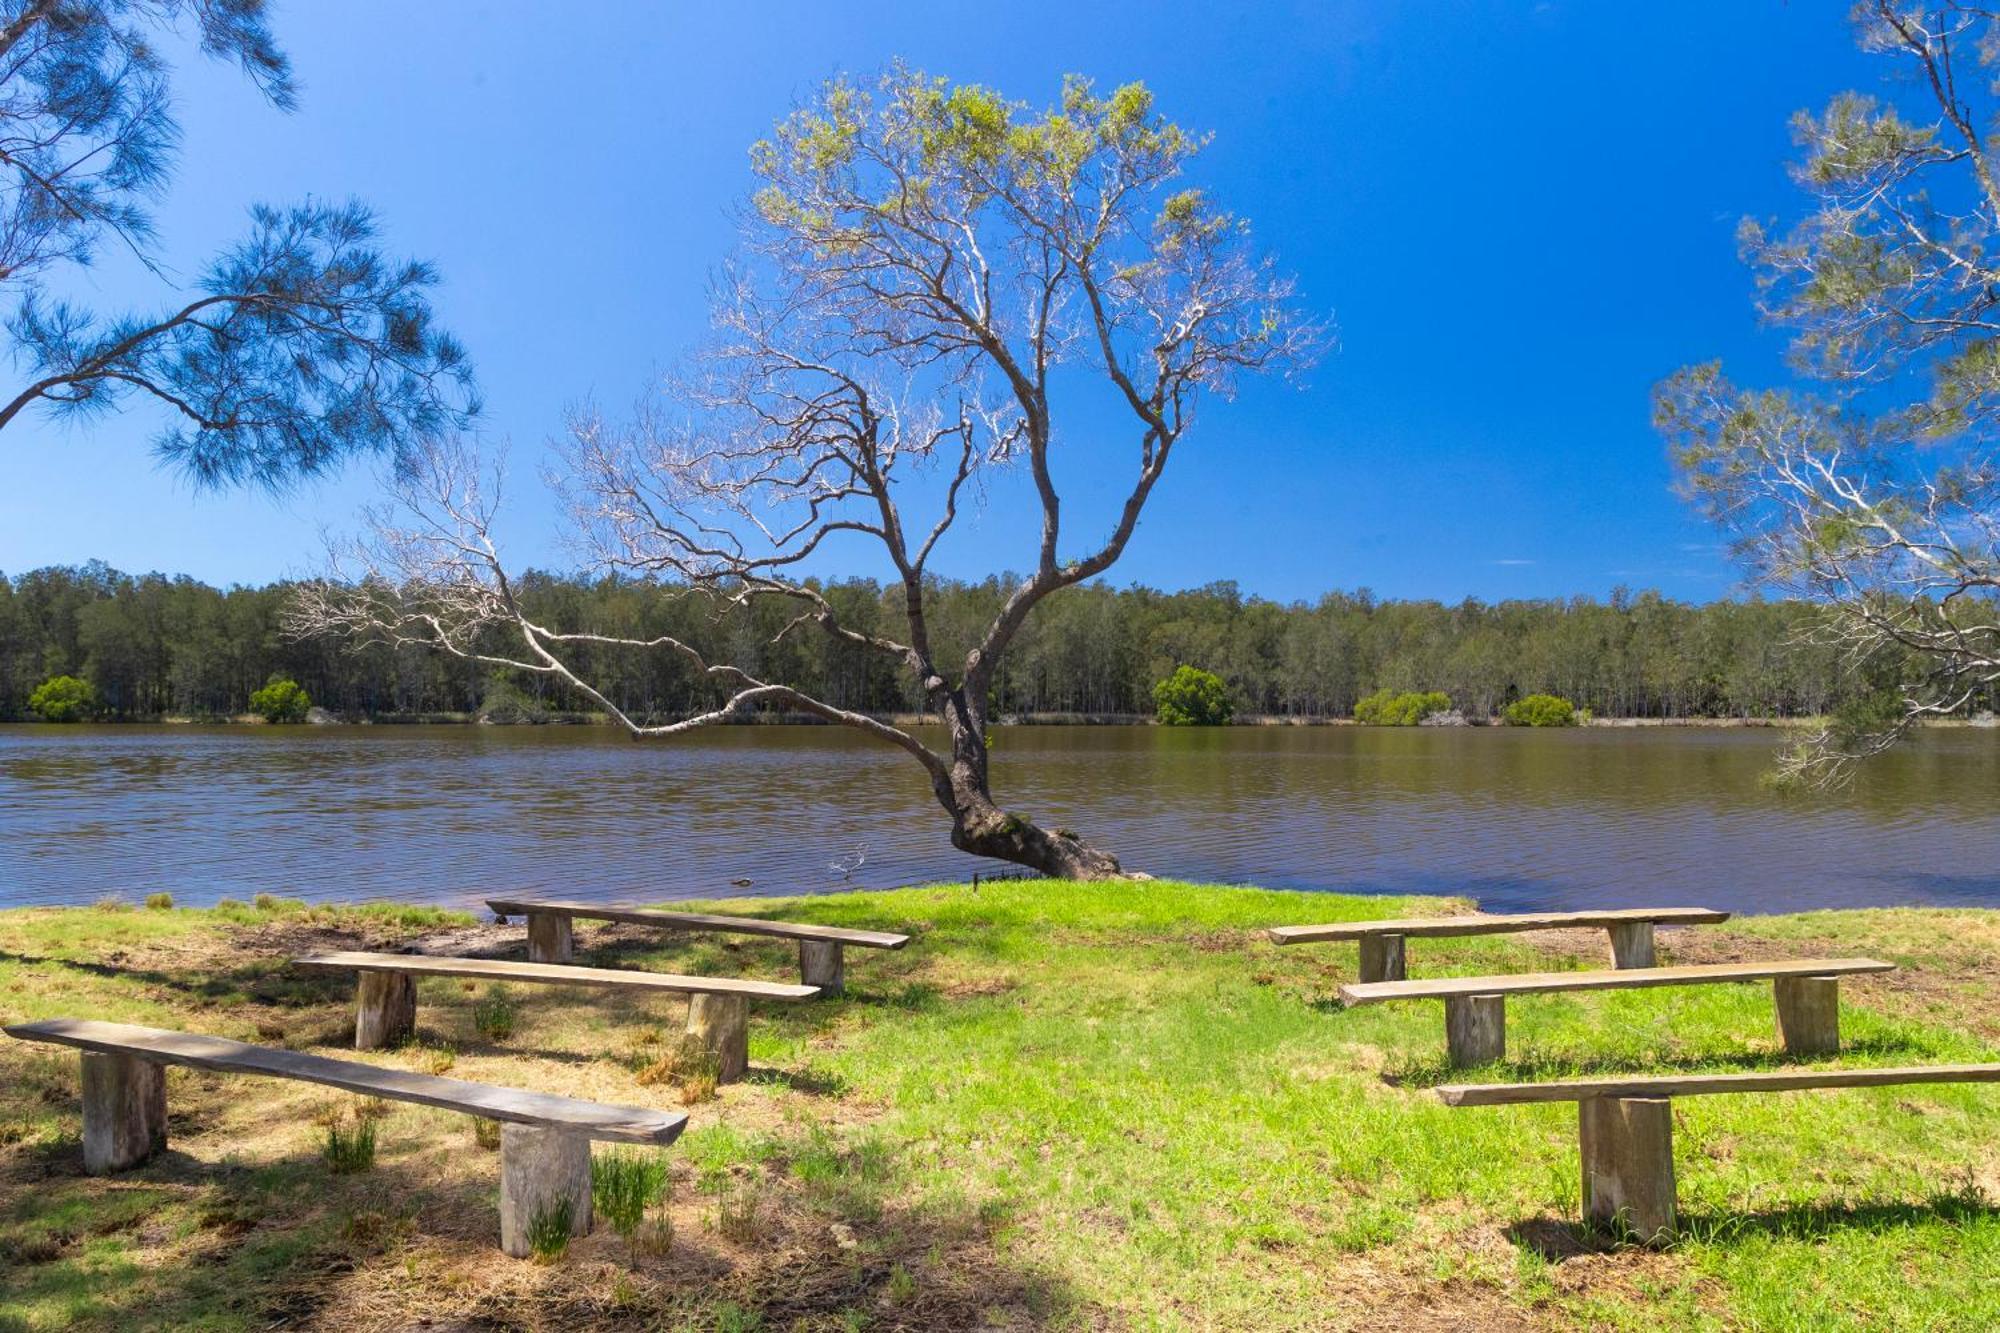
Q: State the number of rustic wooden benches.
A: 6